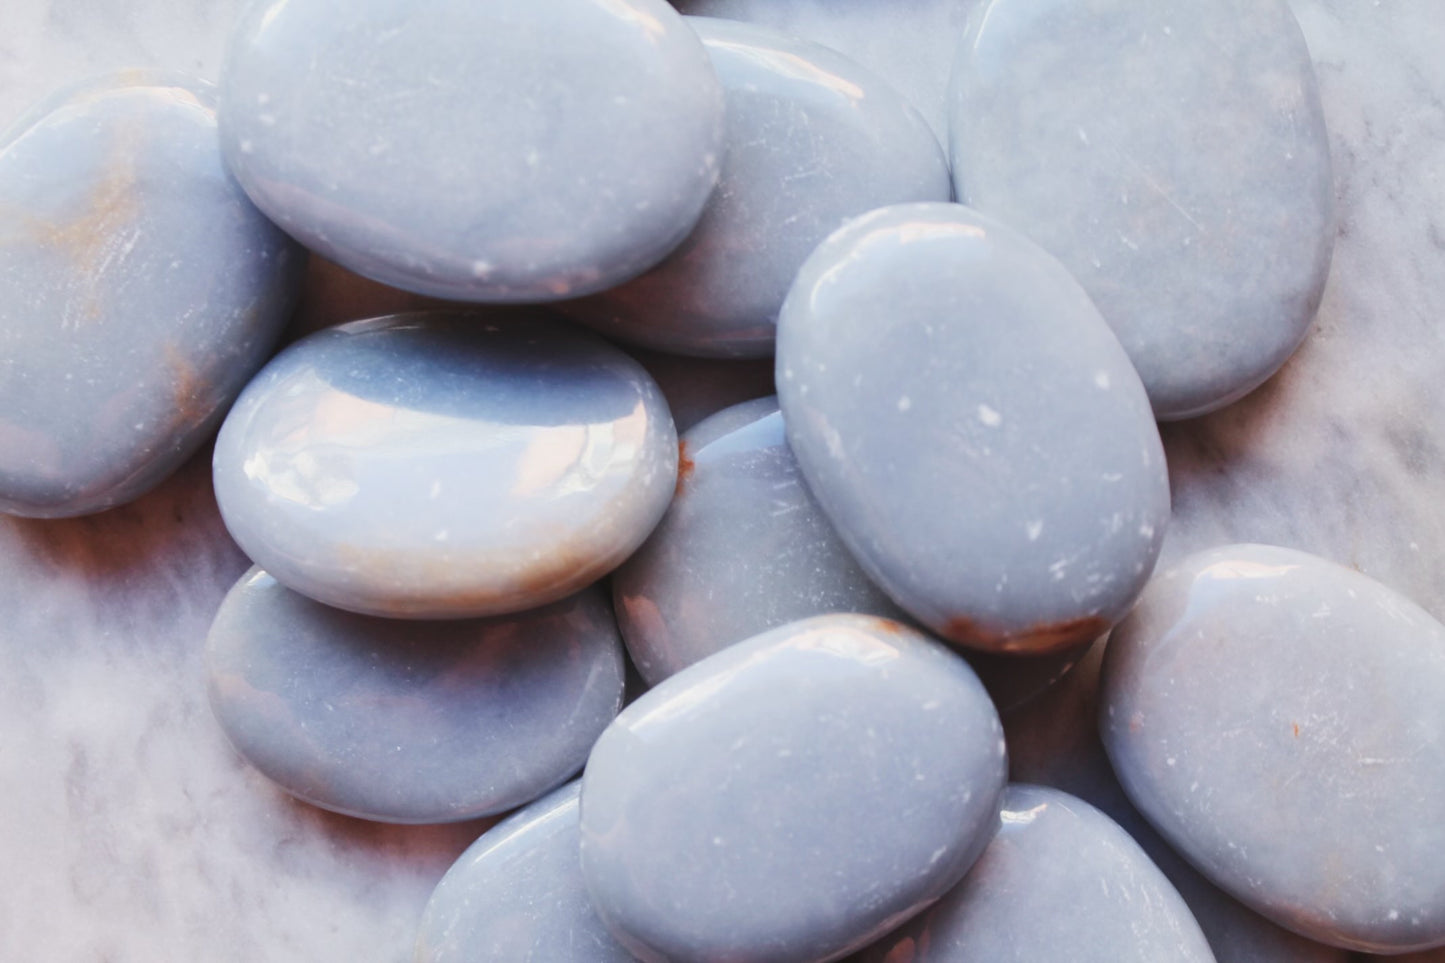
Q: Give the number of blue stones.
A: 12